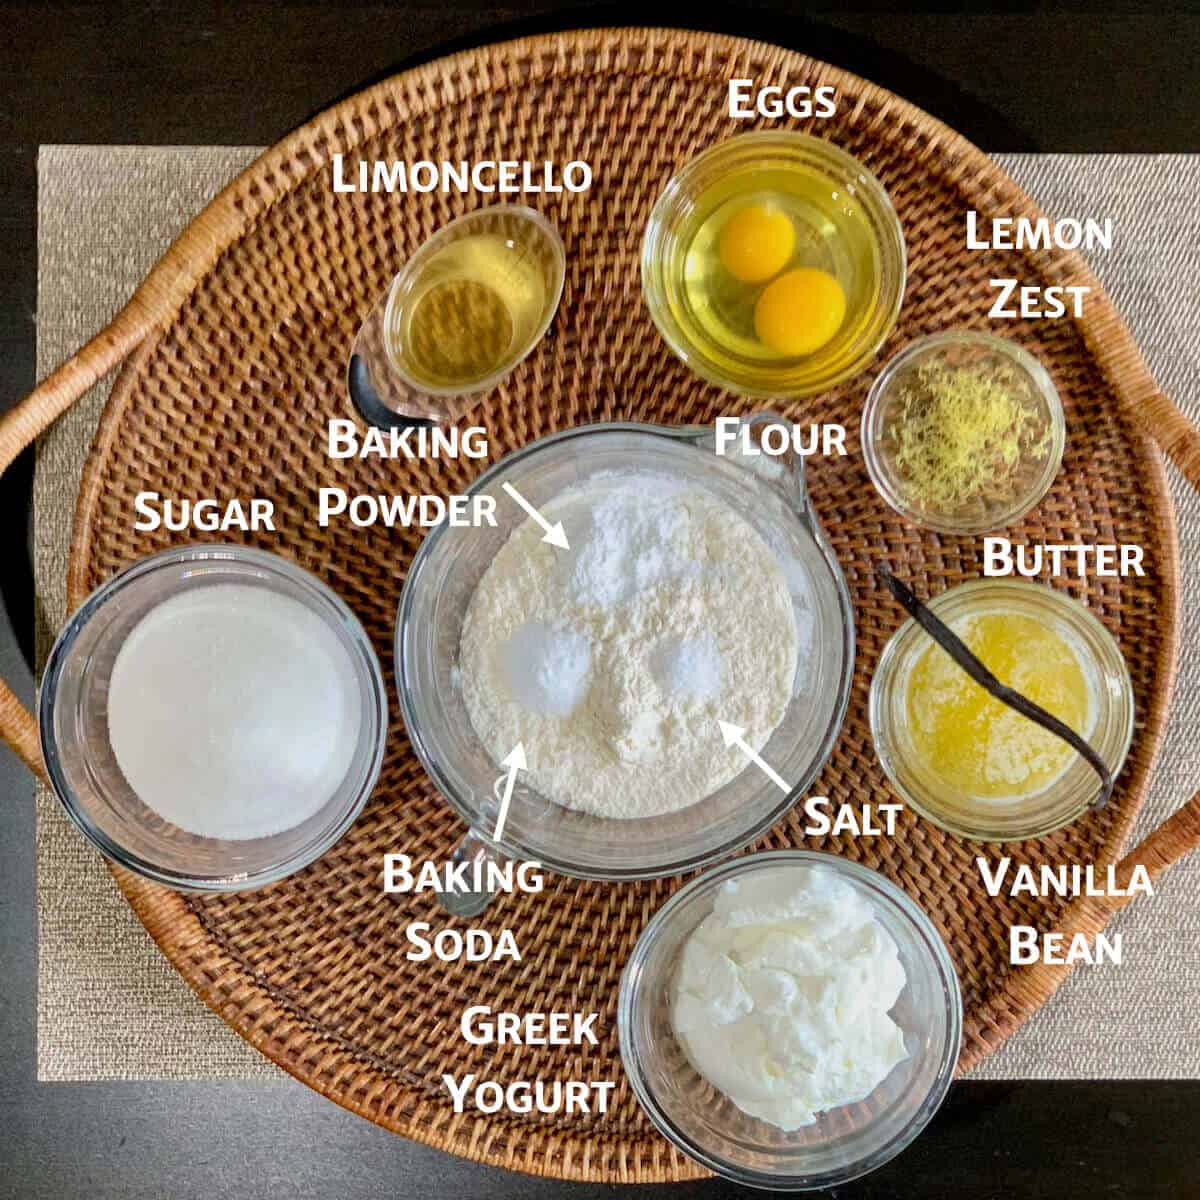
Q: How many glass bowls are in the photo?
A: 6